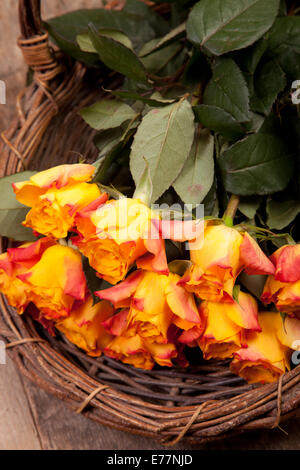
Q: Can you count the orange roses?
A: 11